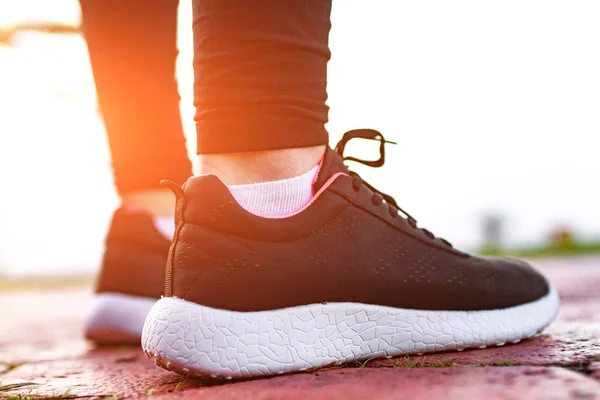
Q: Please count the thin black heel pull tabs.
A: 1